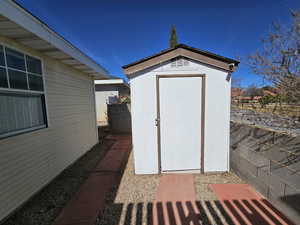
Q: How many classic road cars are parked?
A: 0